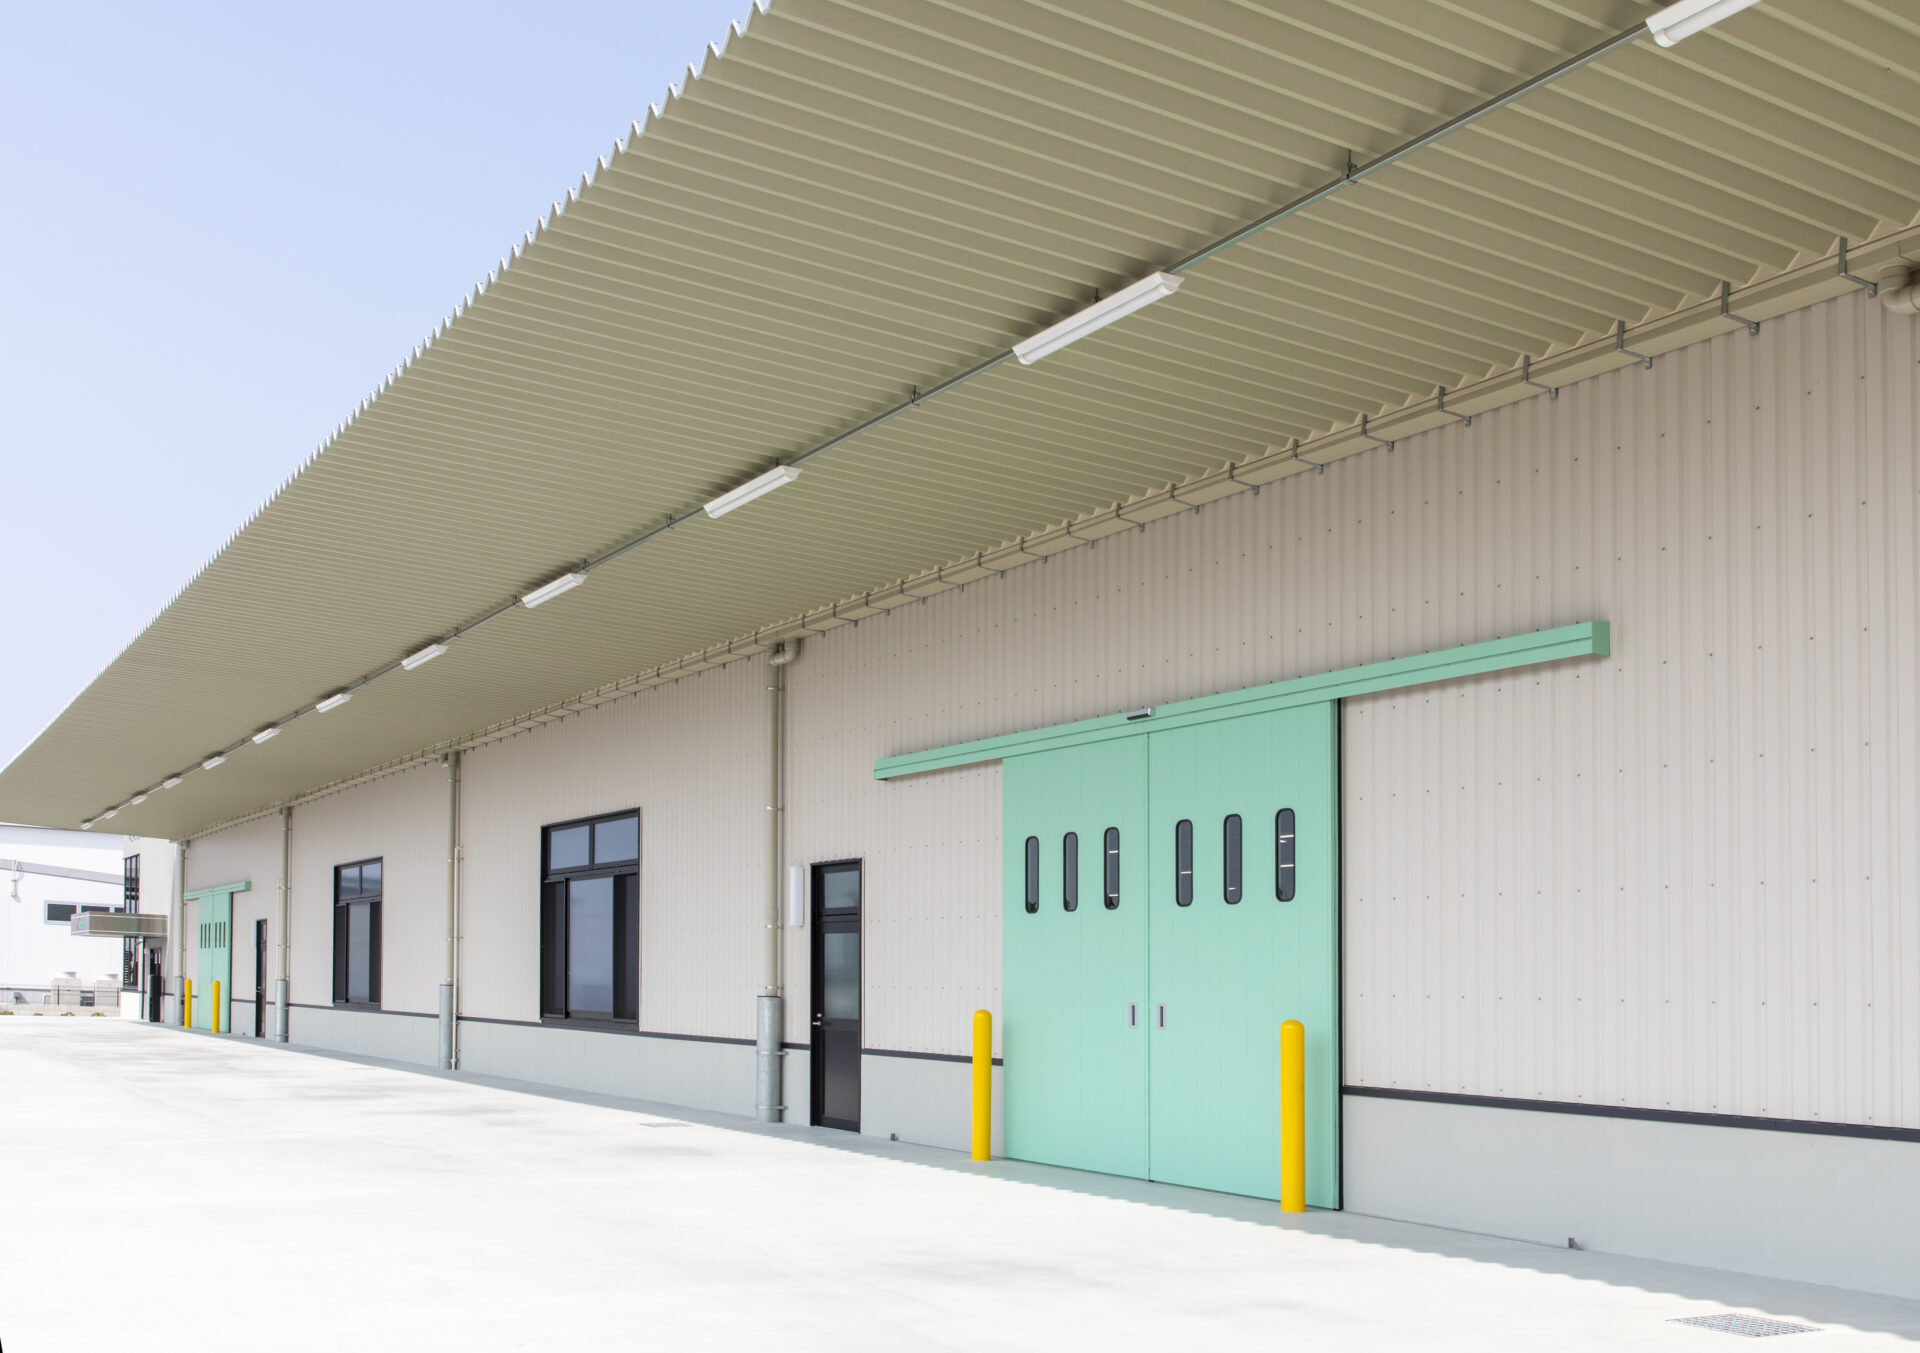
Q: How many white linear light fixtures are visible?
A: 12